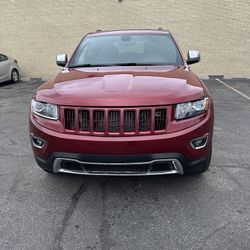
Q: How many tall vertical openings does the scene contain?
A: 7